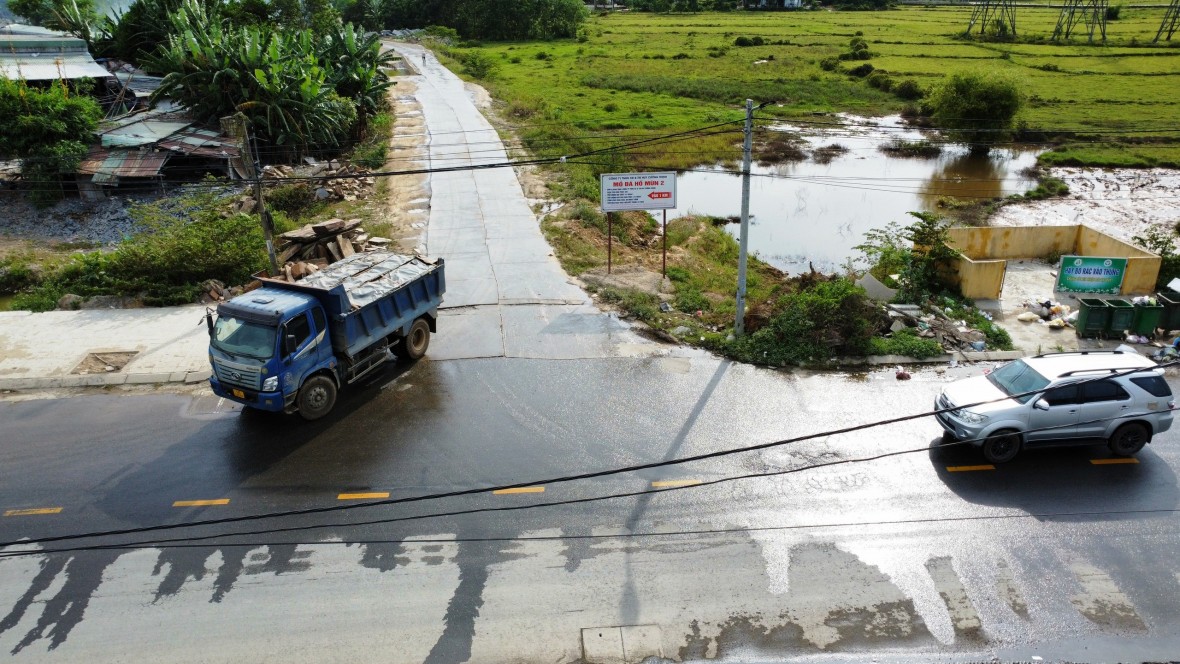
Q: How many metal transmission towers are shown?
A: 3